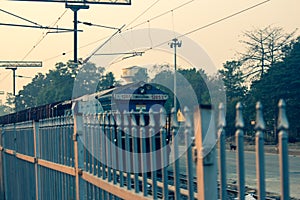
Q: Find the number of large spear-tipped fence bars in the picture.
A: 4